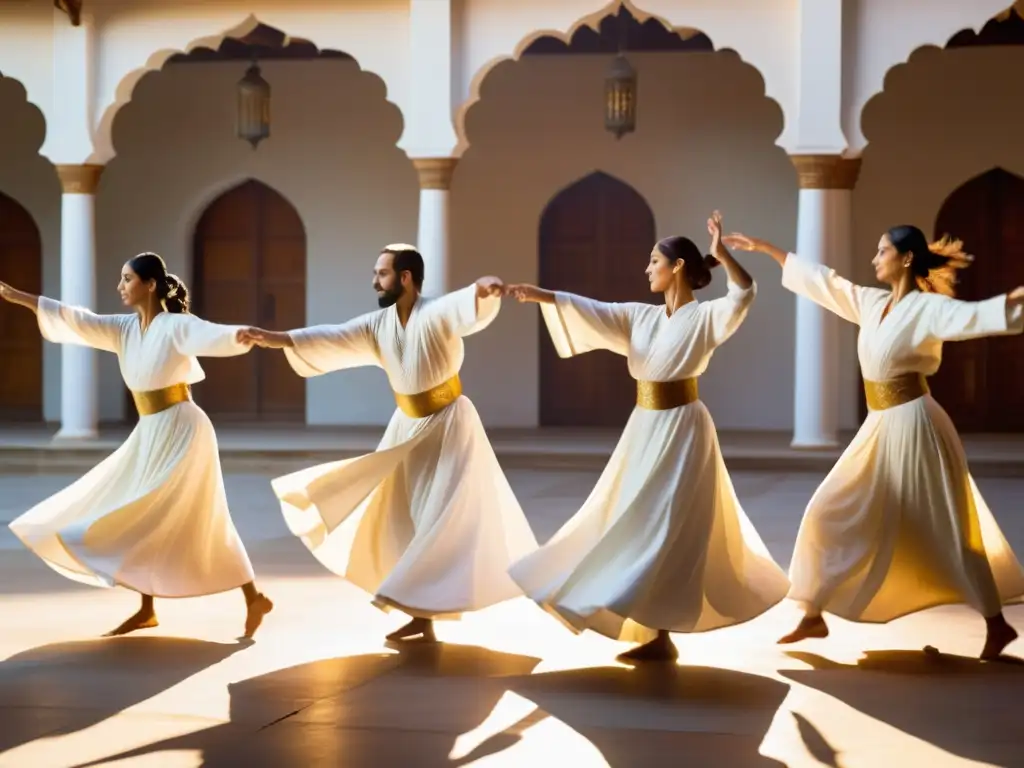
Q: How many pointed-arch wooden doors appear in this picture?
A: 4